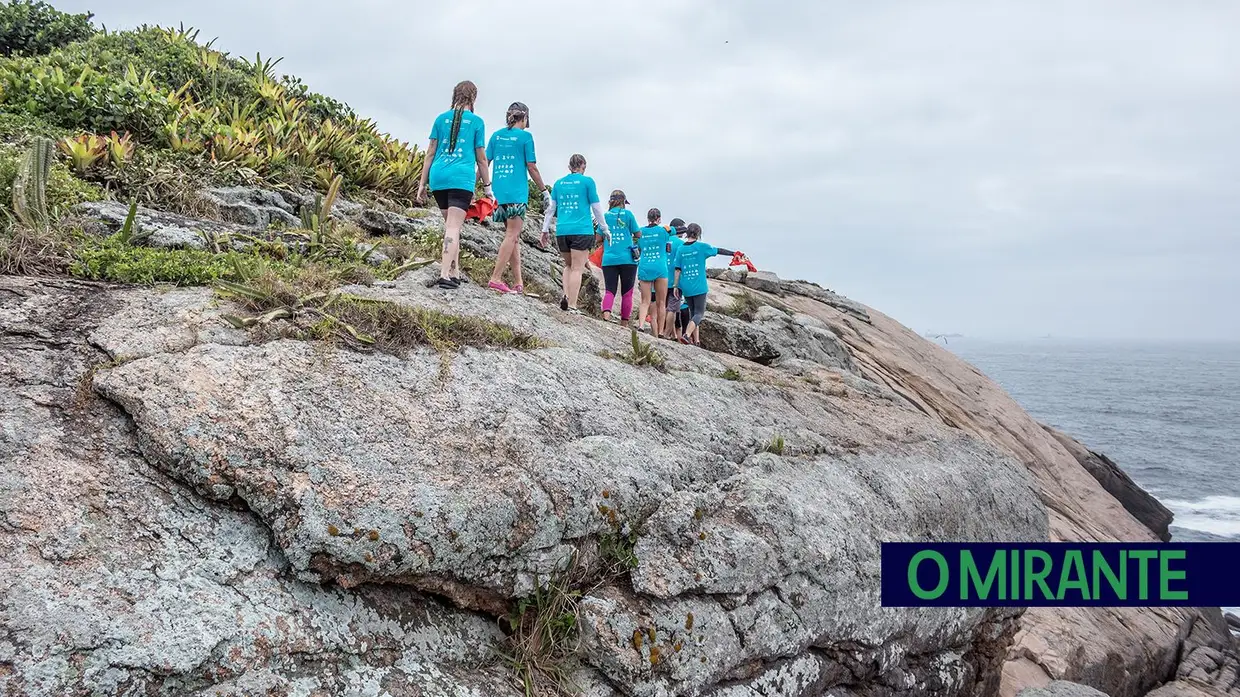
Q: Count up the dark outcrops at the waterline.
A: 1